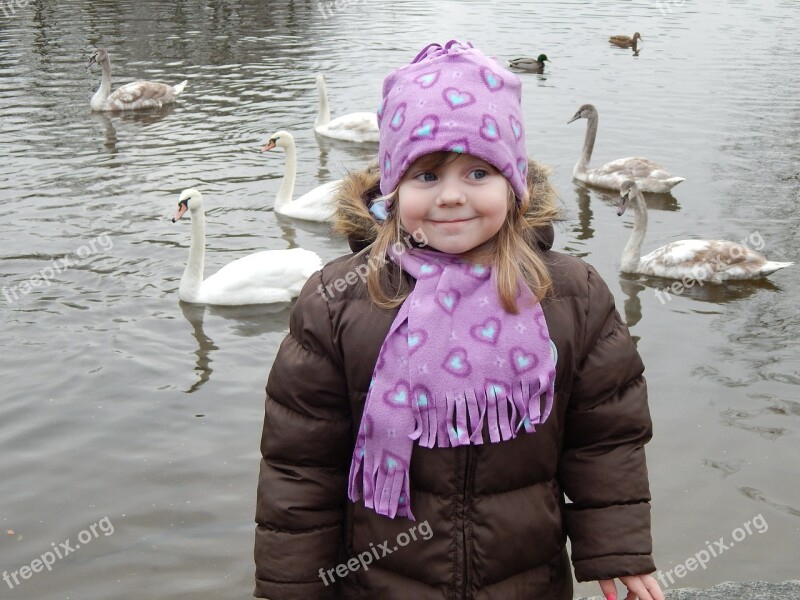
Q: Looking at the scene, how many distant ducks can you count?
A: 2